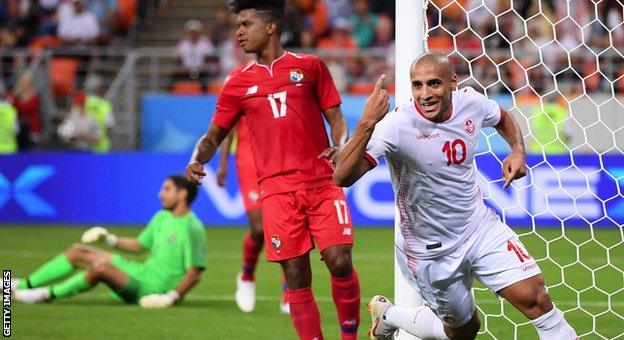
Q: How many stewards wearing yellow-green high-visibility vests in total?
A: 3